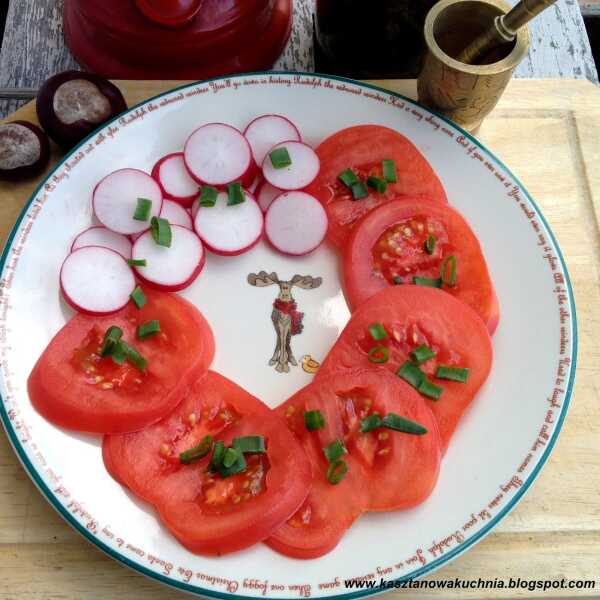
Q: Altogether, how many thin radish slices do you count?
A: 12